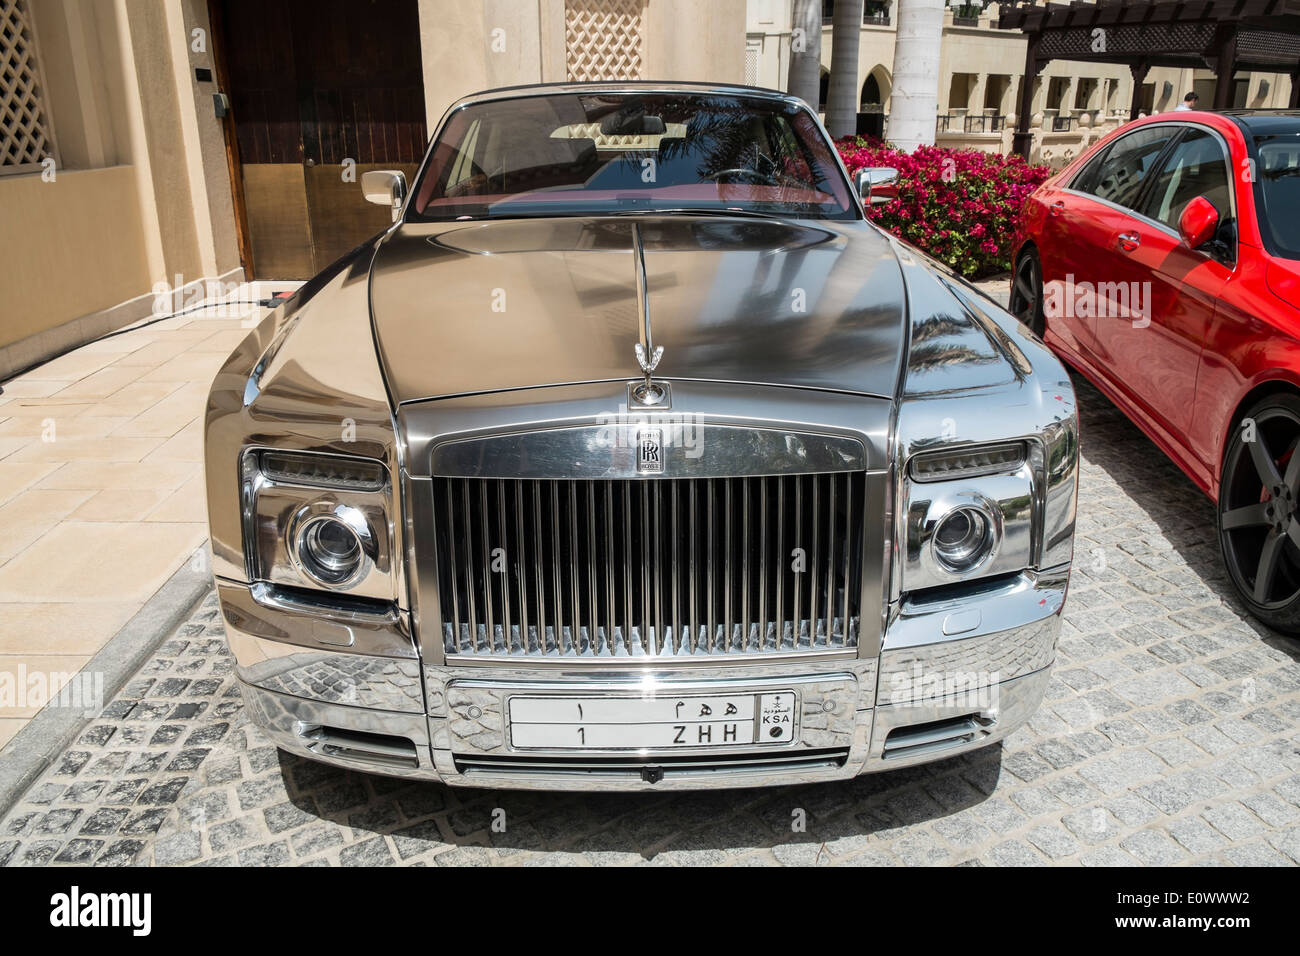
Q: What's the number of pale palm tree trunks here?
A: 3